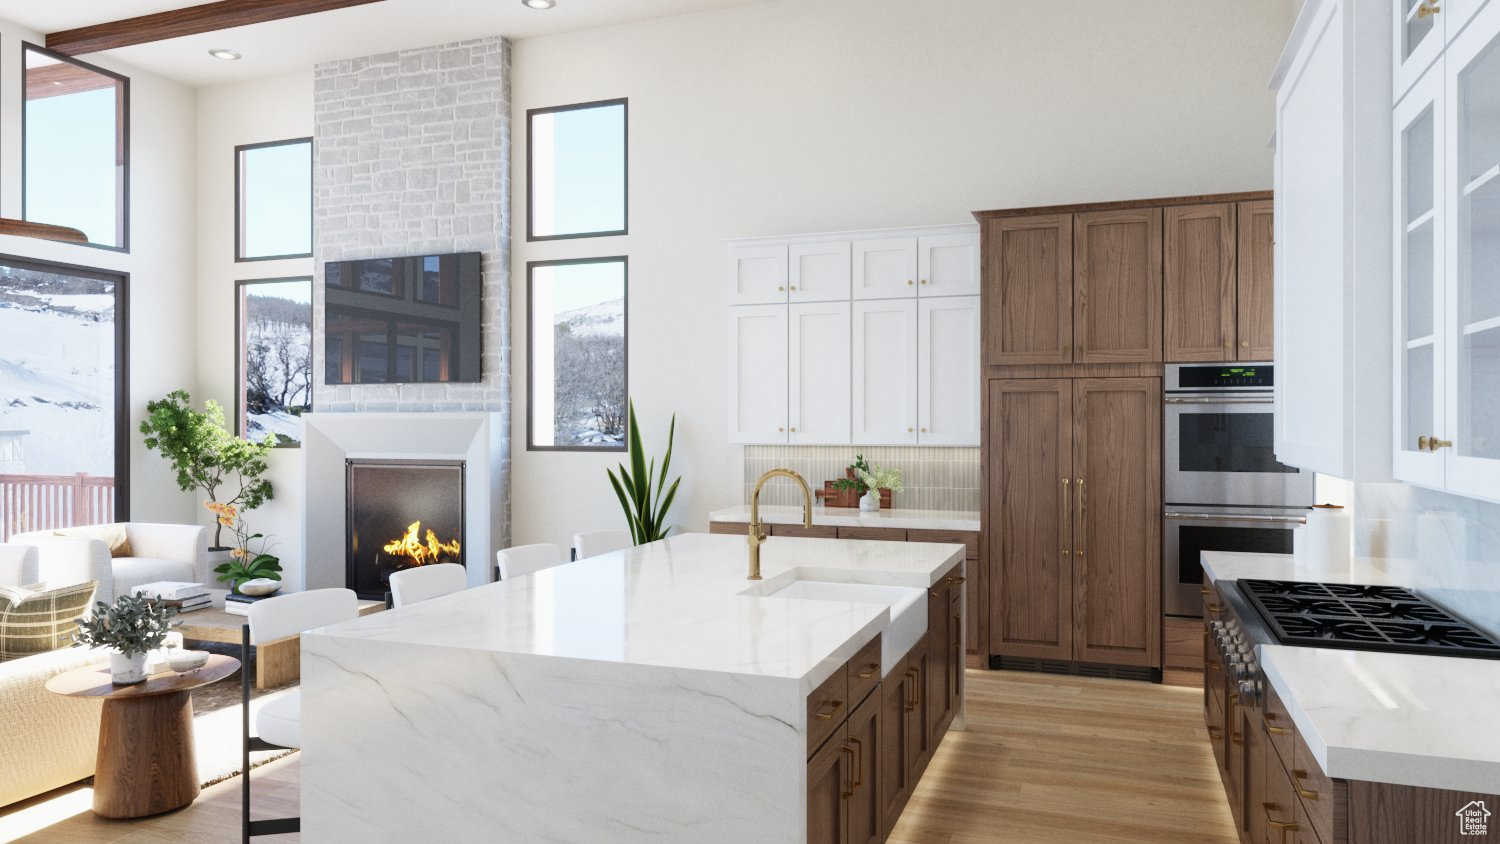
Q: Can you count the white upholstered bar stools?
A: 4